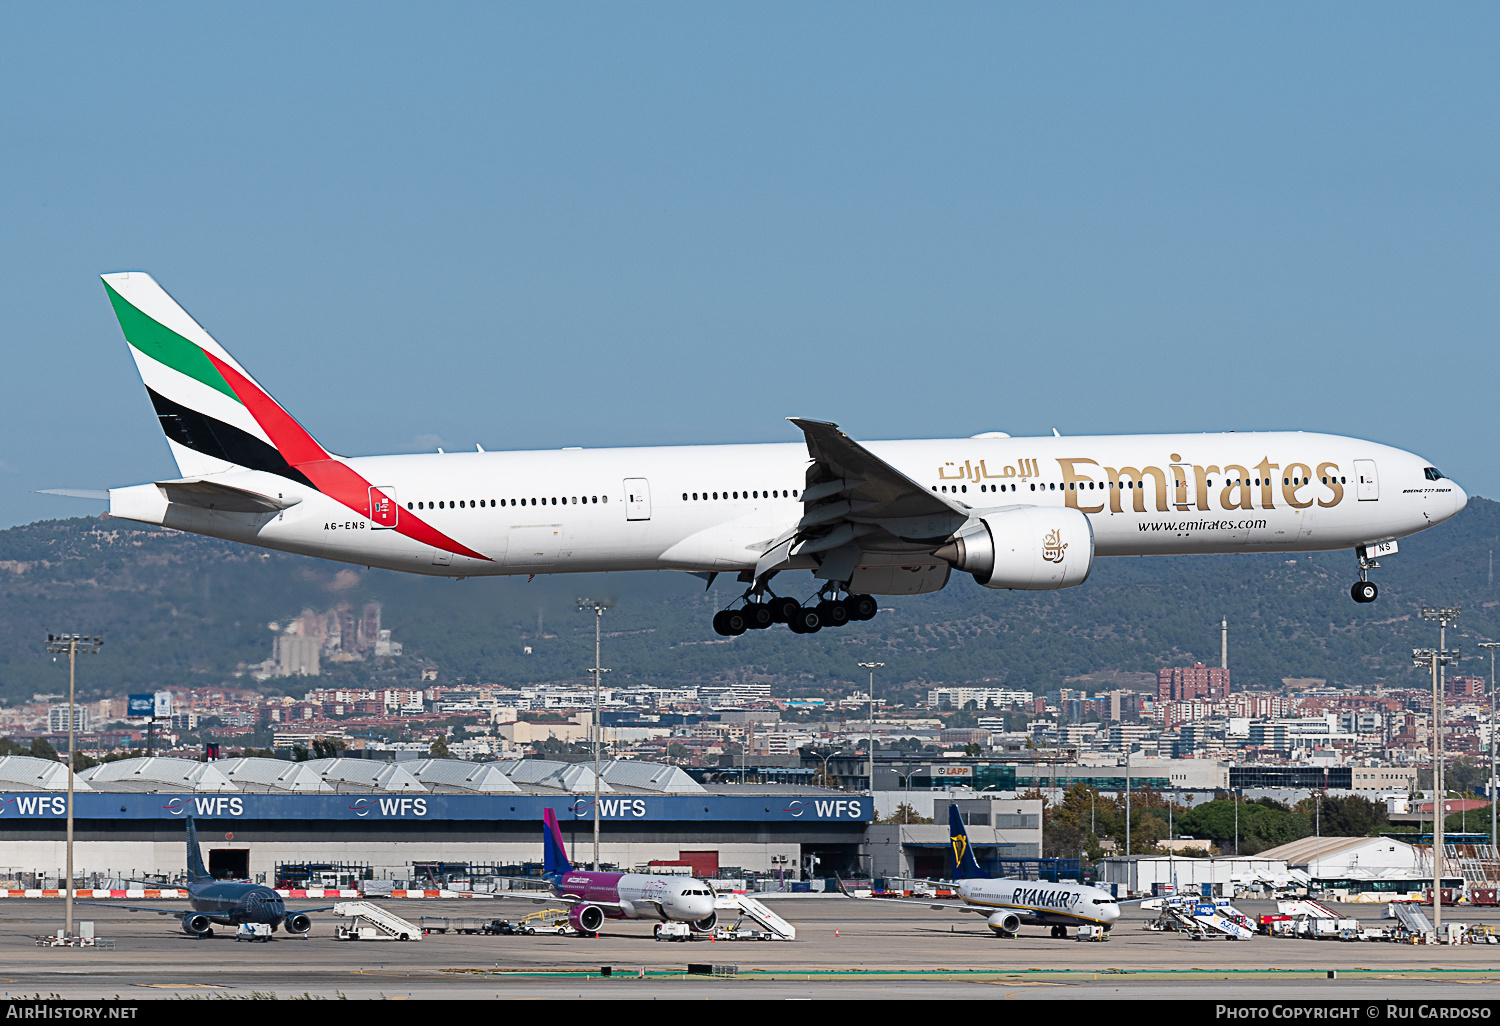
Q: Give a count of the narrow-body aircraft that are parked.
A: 3